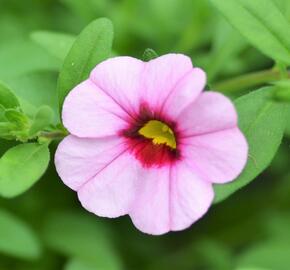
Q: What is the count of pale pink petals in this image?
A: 5